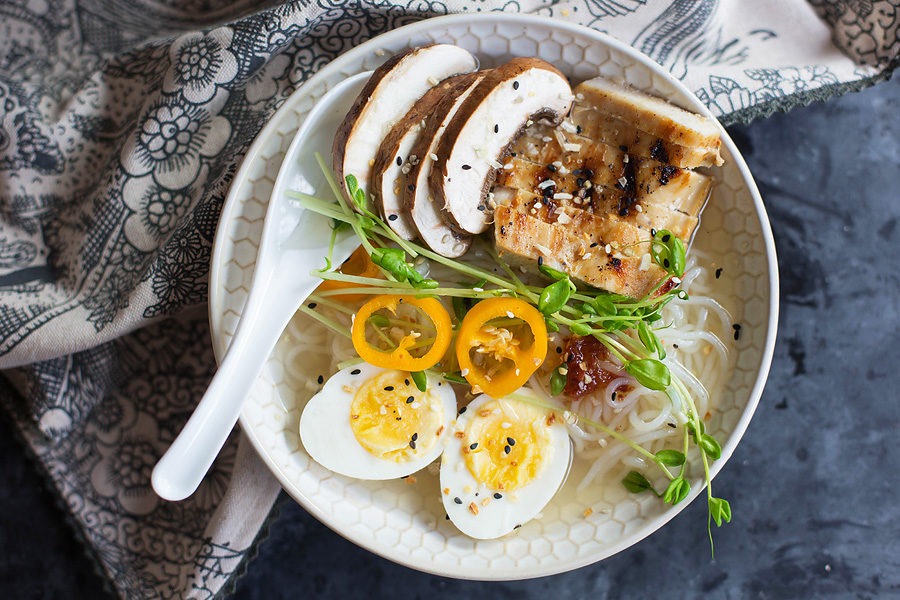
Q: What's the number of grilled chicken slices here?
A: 6